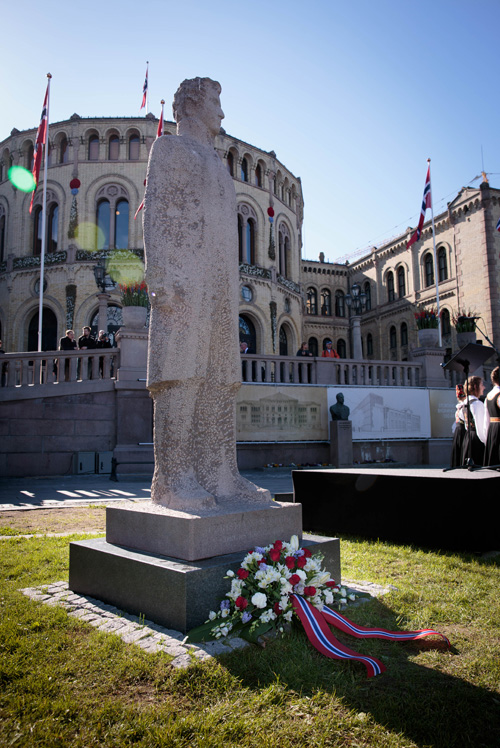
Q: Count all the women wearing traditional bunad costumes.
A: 3